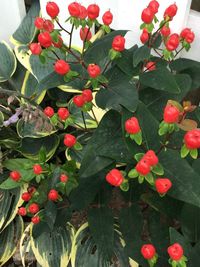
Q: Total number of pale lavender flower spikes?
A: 1